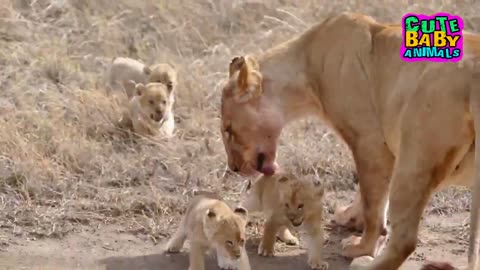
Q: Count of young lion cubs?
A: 4